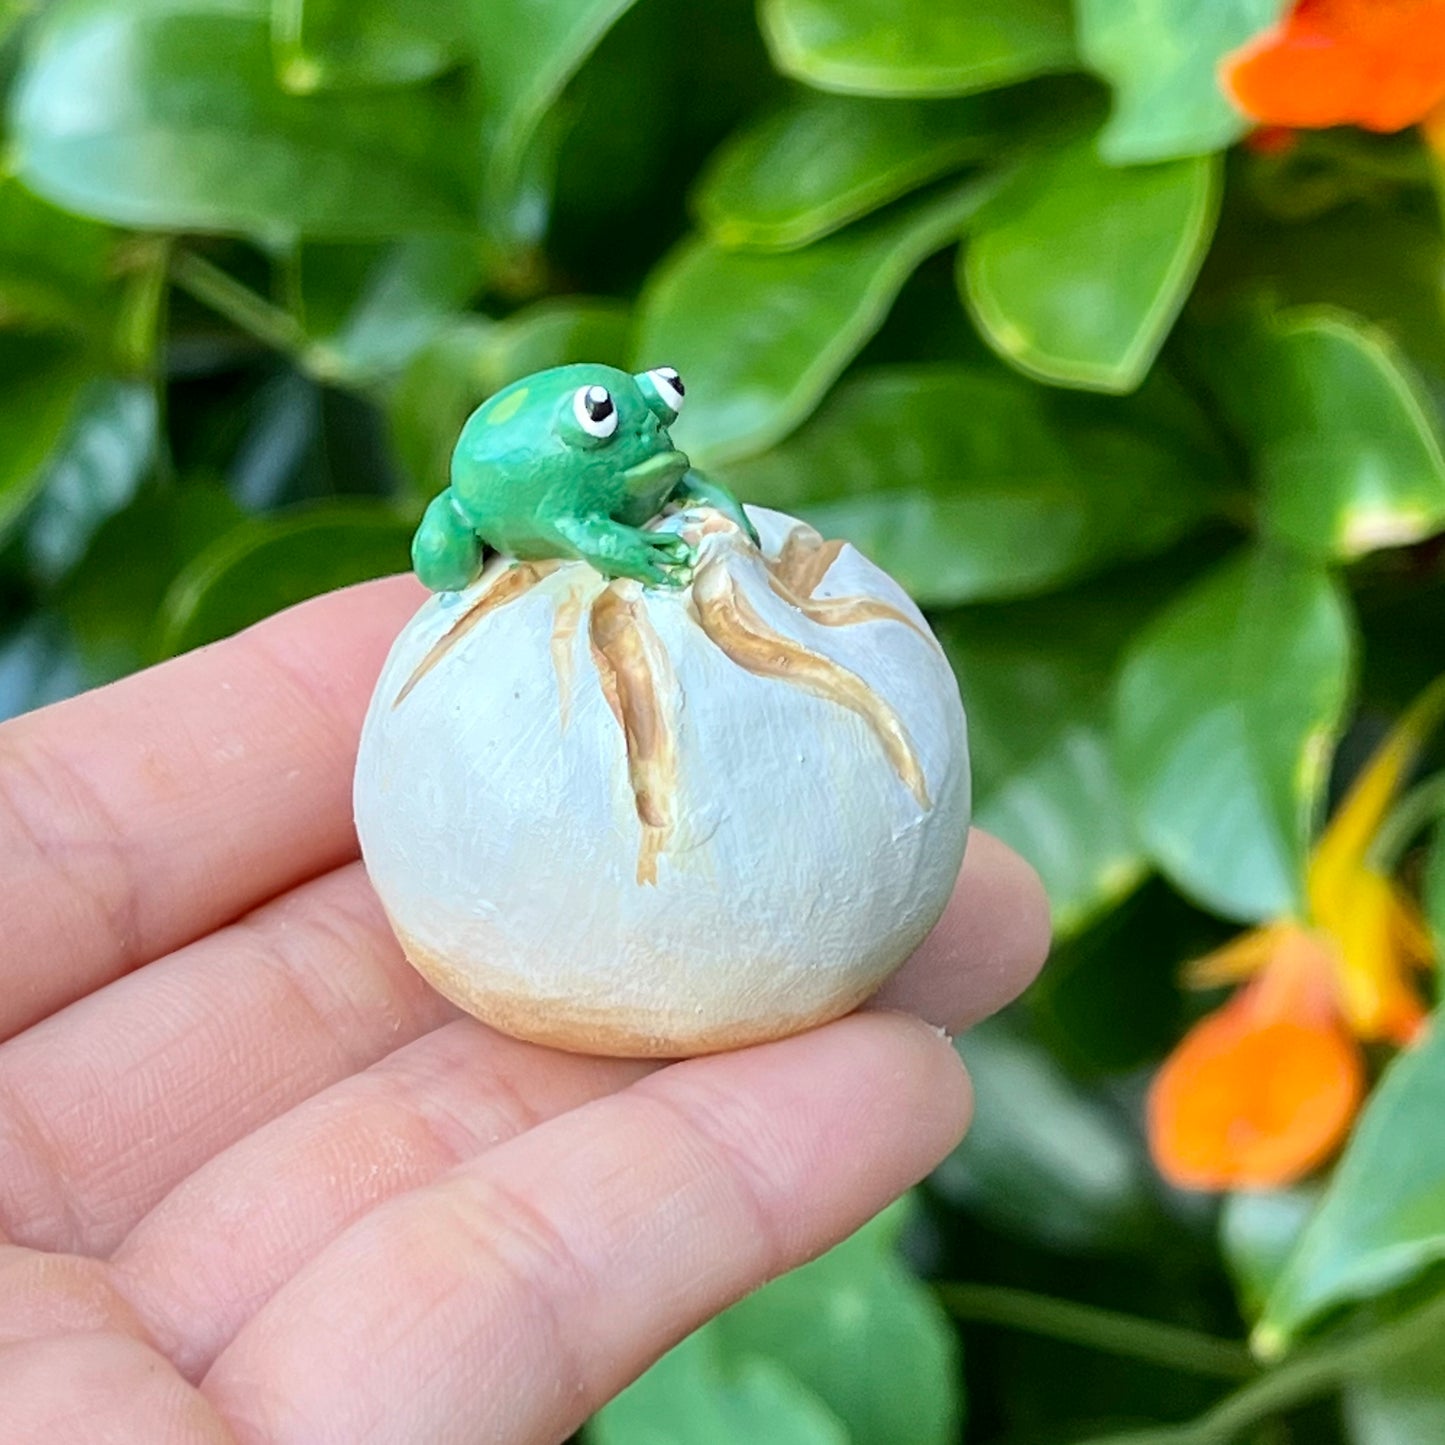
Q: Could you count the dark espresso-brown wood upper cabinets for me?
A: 0